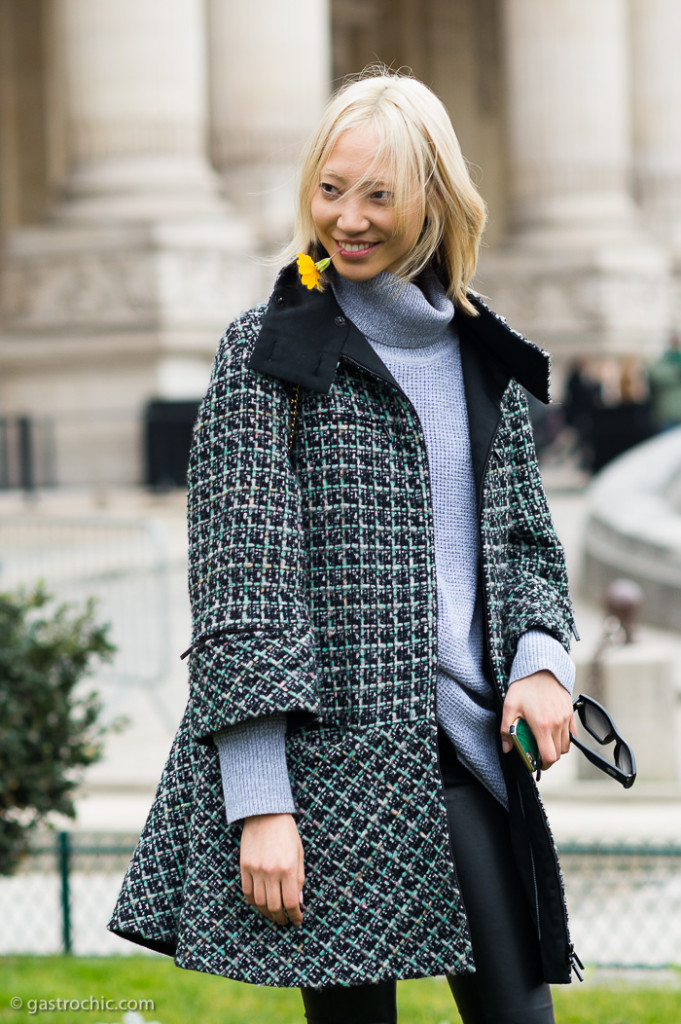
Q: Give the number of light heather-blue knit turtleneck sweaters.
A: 1